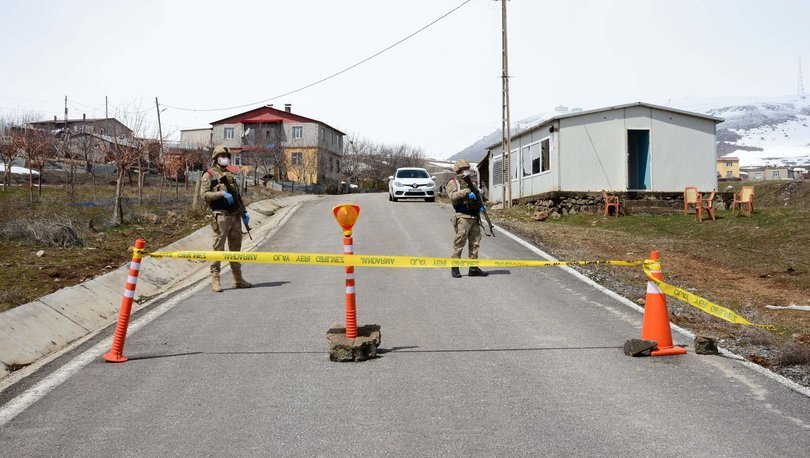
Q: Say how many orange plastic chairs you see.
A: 4